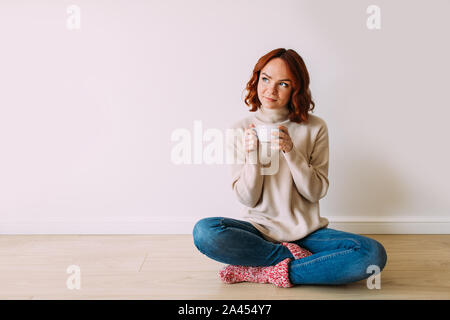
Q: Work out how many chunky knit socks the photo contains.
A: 2